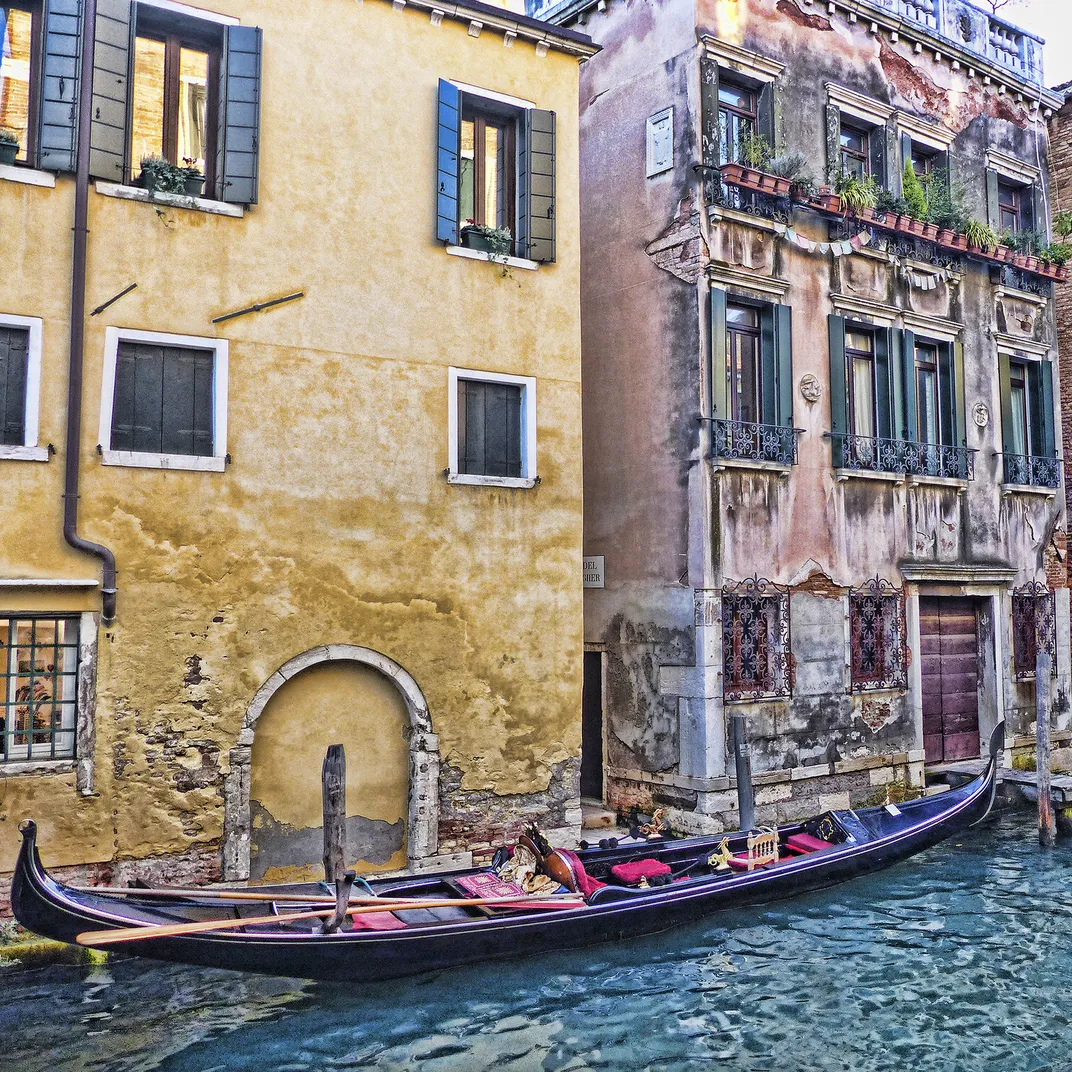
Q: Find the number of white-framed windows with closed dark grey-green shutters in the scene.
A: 3